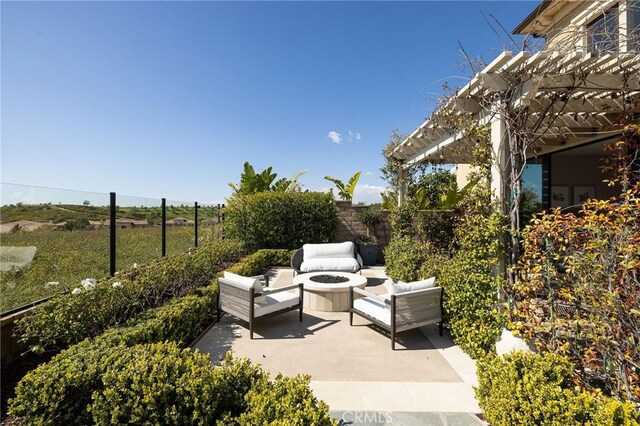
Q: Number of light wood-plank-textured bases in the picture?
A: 1